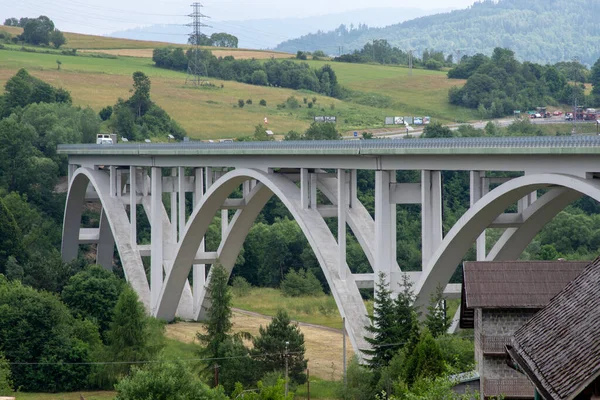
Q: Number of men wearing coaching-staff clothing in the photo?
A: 0